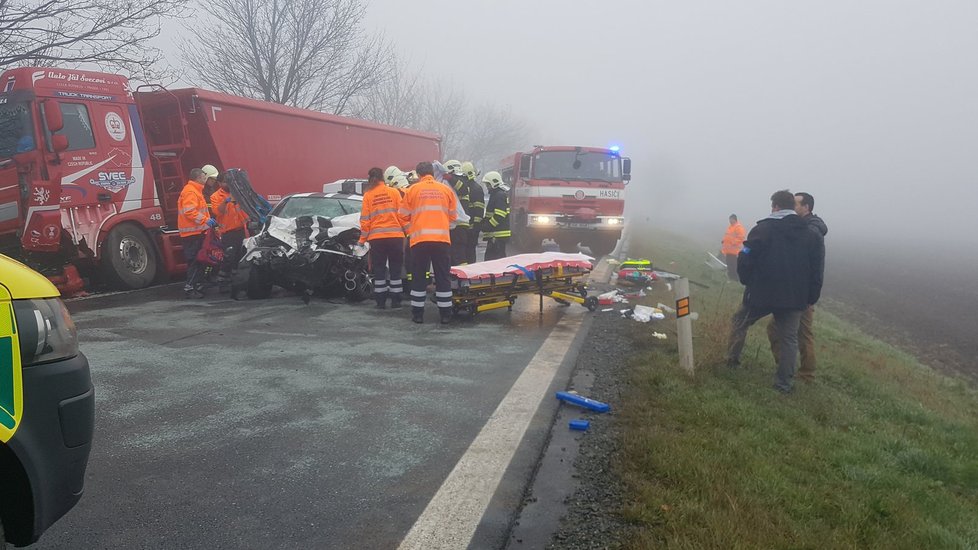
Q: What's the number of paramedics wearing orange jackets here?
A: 5